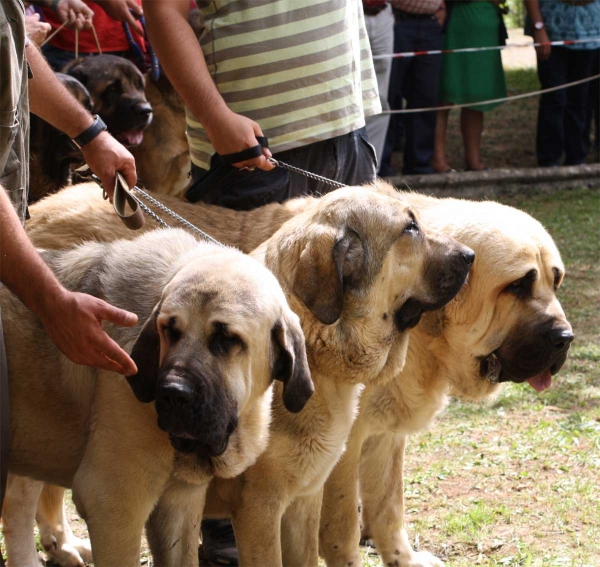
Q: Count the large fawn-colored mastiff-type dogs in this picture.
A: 3